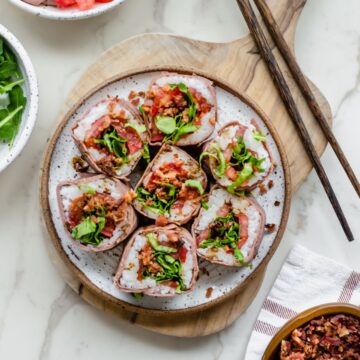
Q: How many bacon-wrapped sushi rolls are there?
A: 7